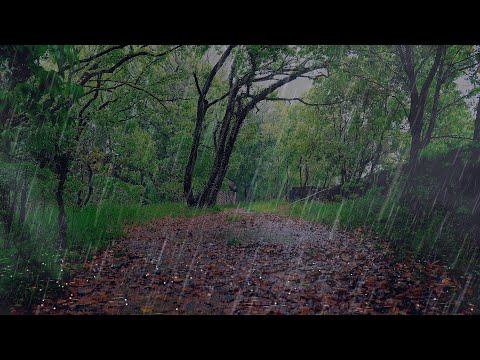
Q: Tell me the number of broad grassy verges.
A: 2